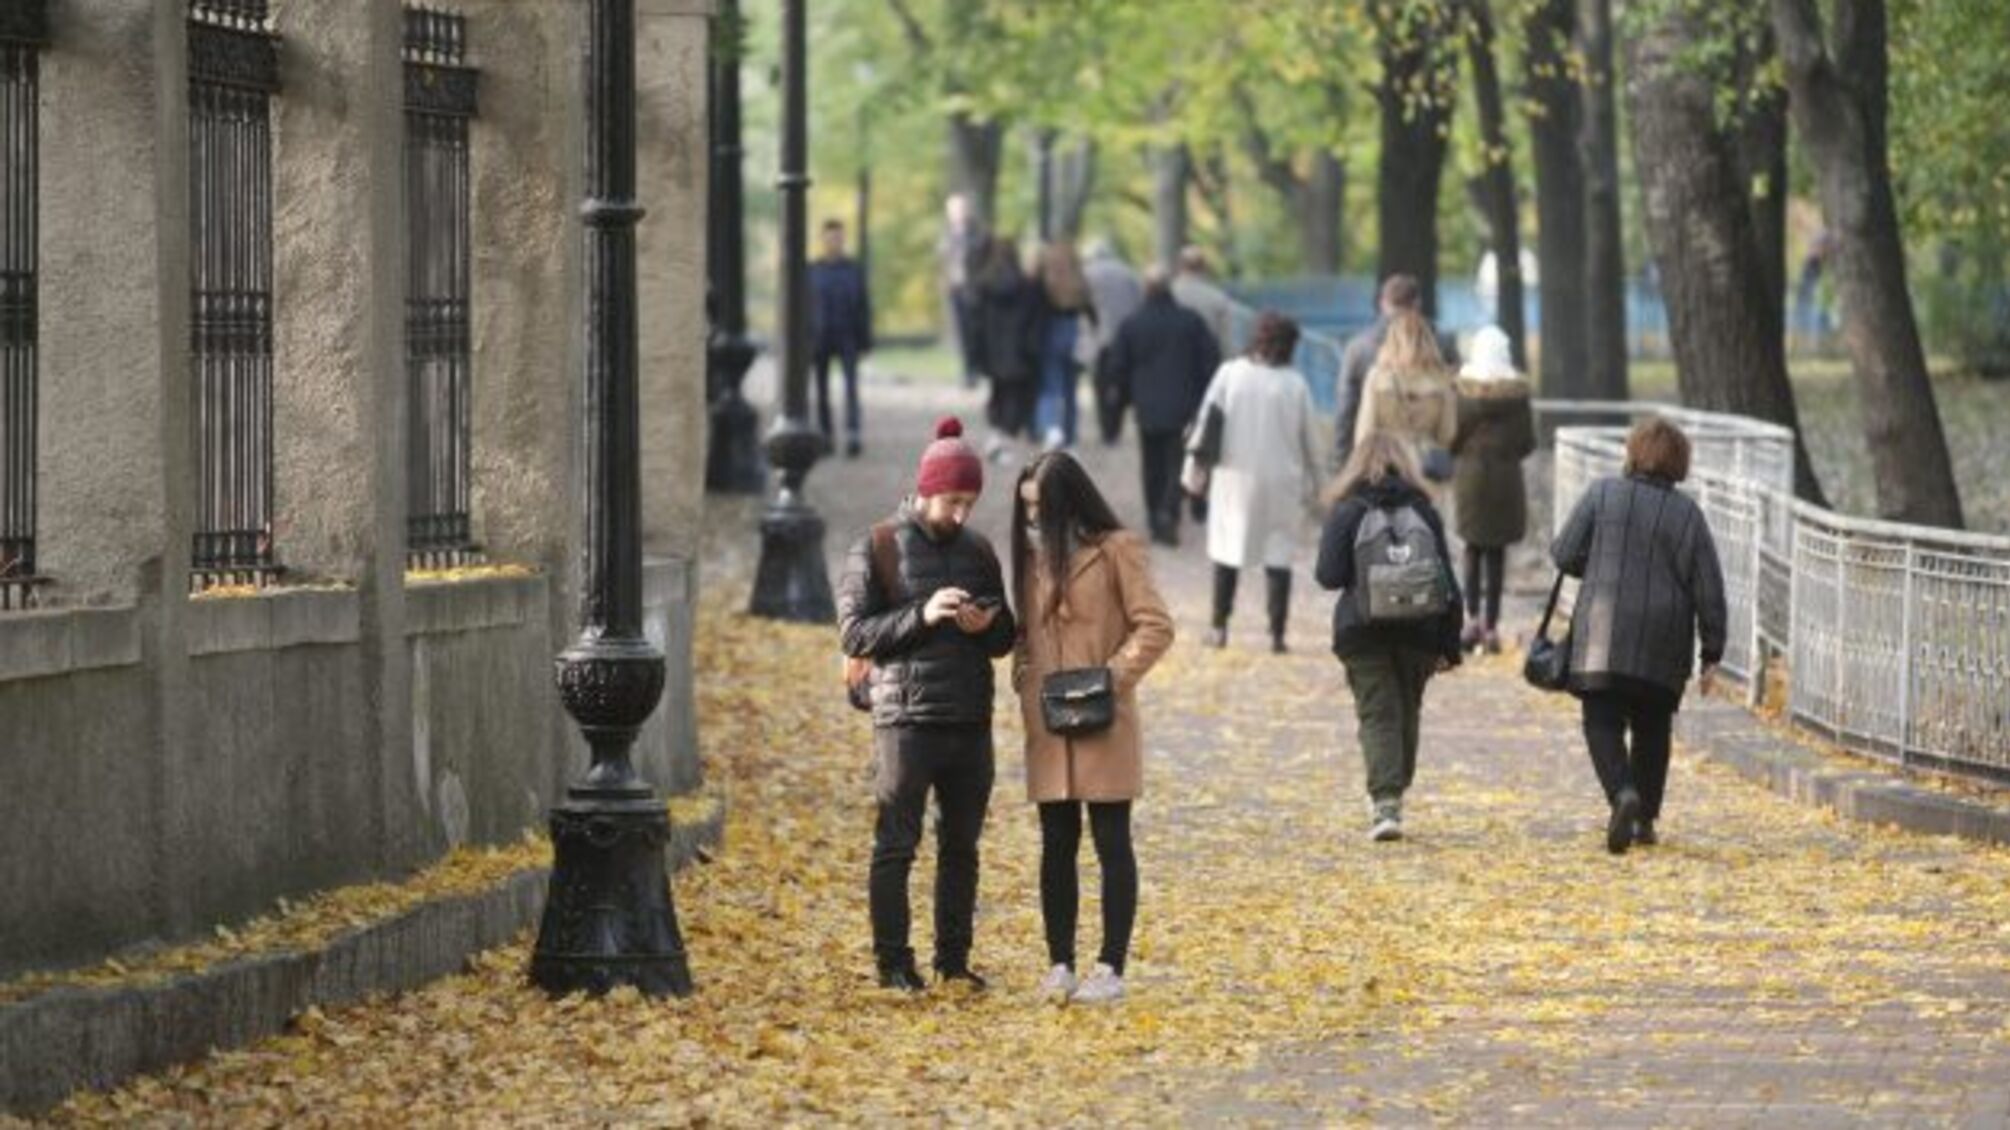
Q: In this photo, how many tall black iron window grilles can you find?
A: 3